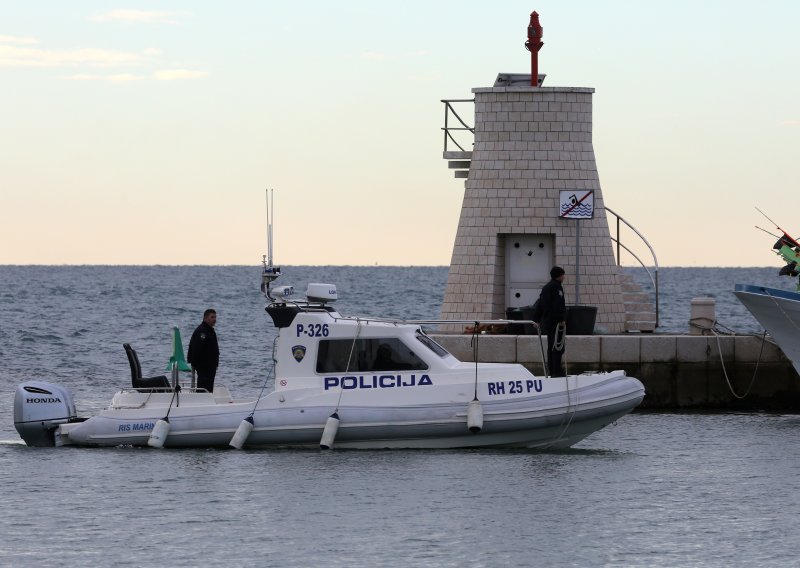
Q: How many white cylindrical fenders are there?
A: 4